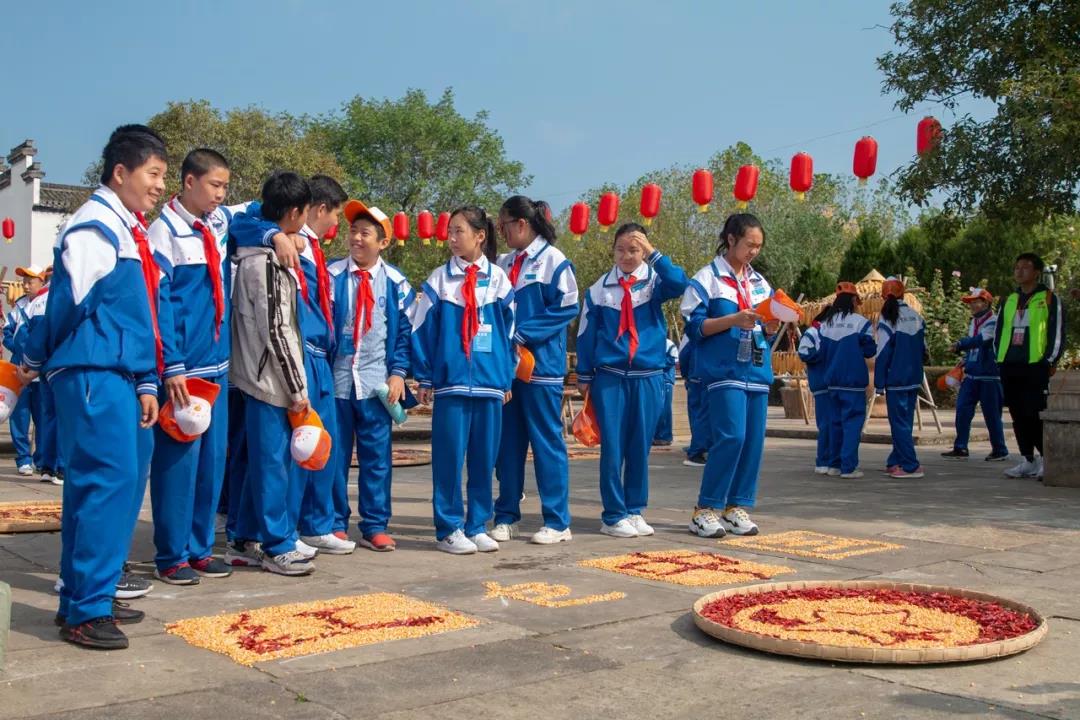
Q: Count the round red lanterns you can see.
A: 14